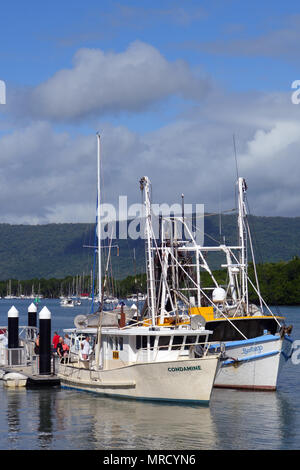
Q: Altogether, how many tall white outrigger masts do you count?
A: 2